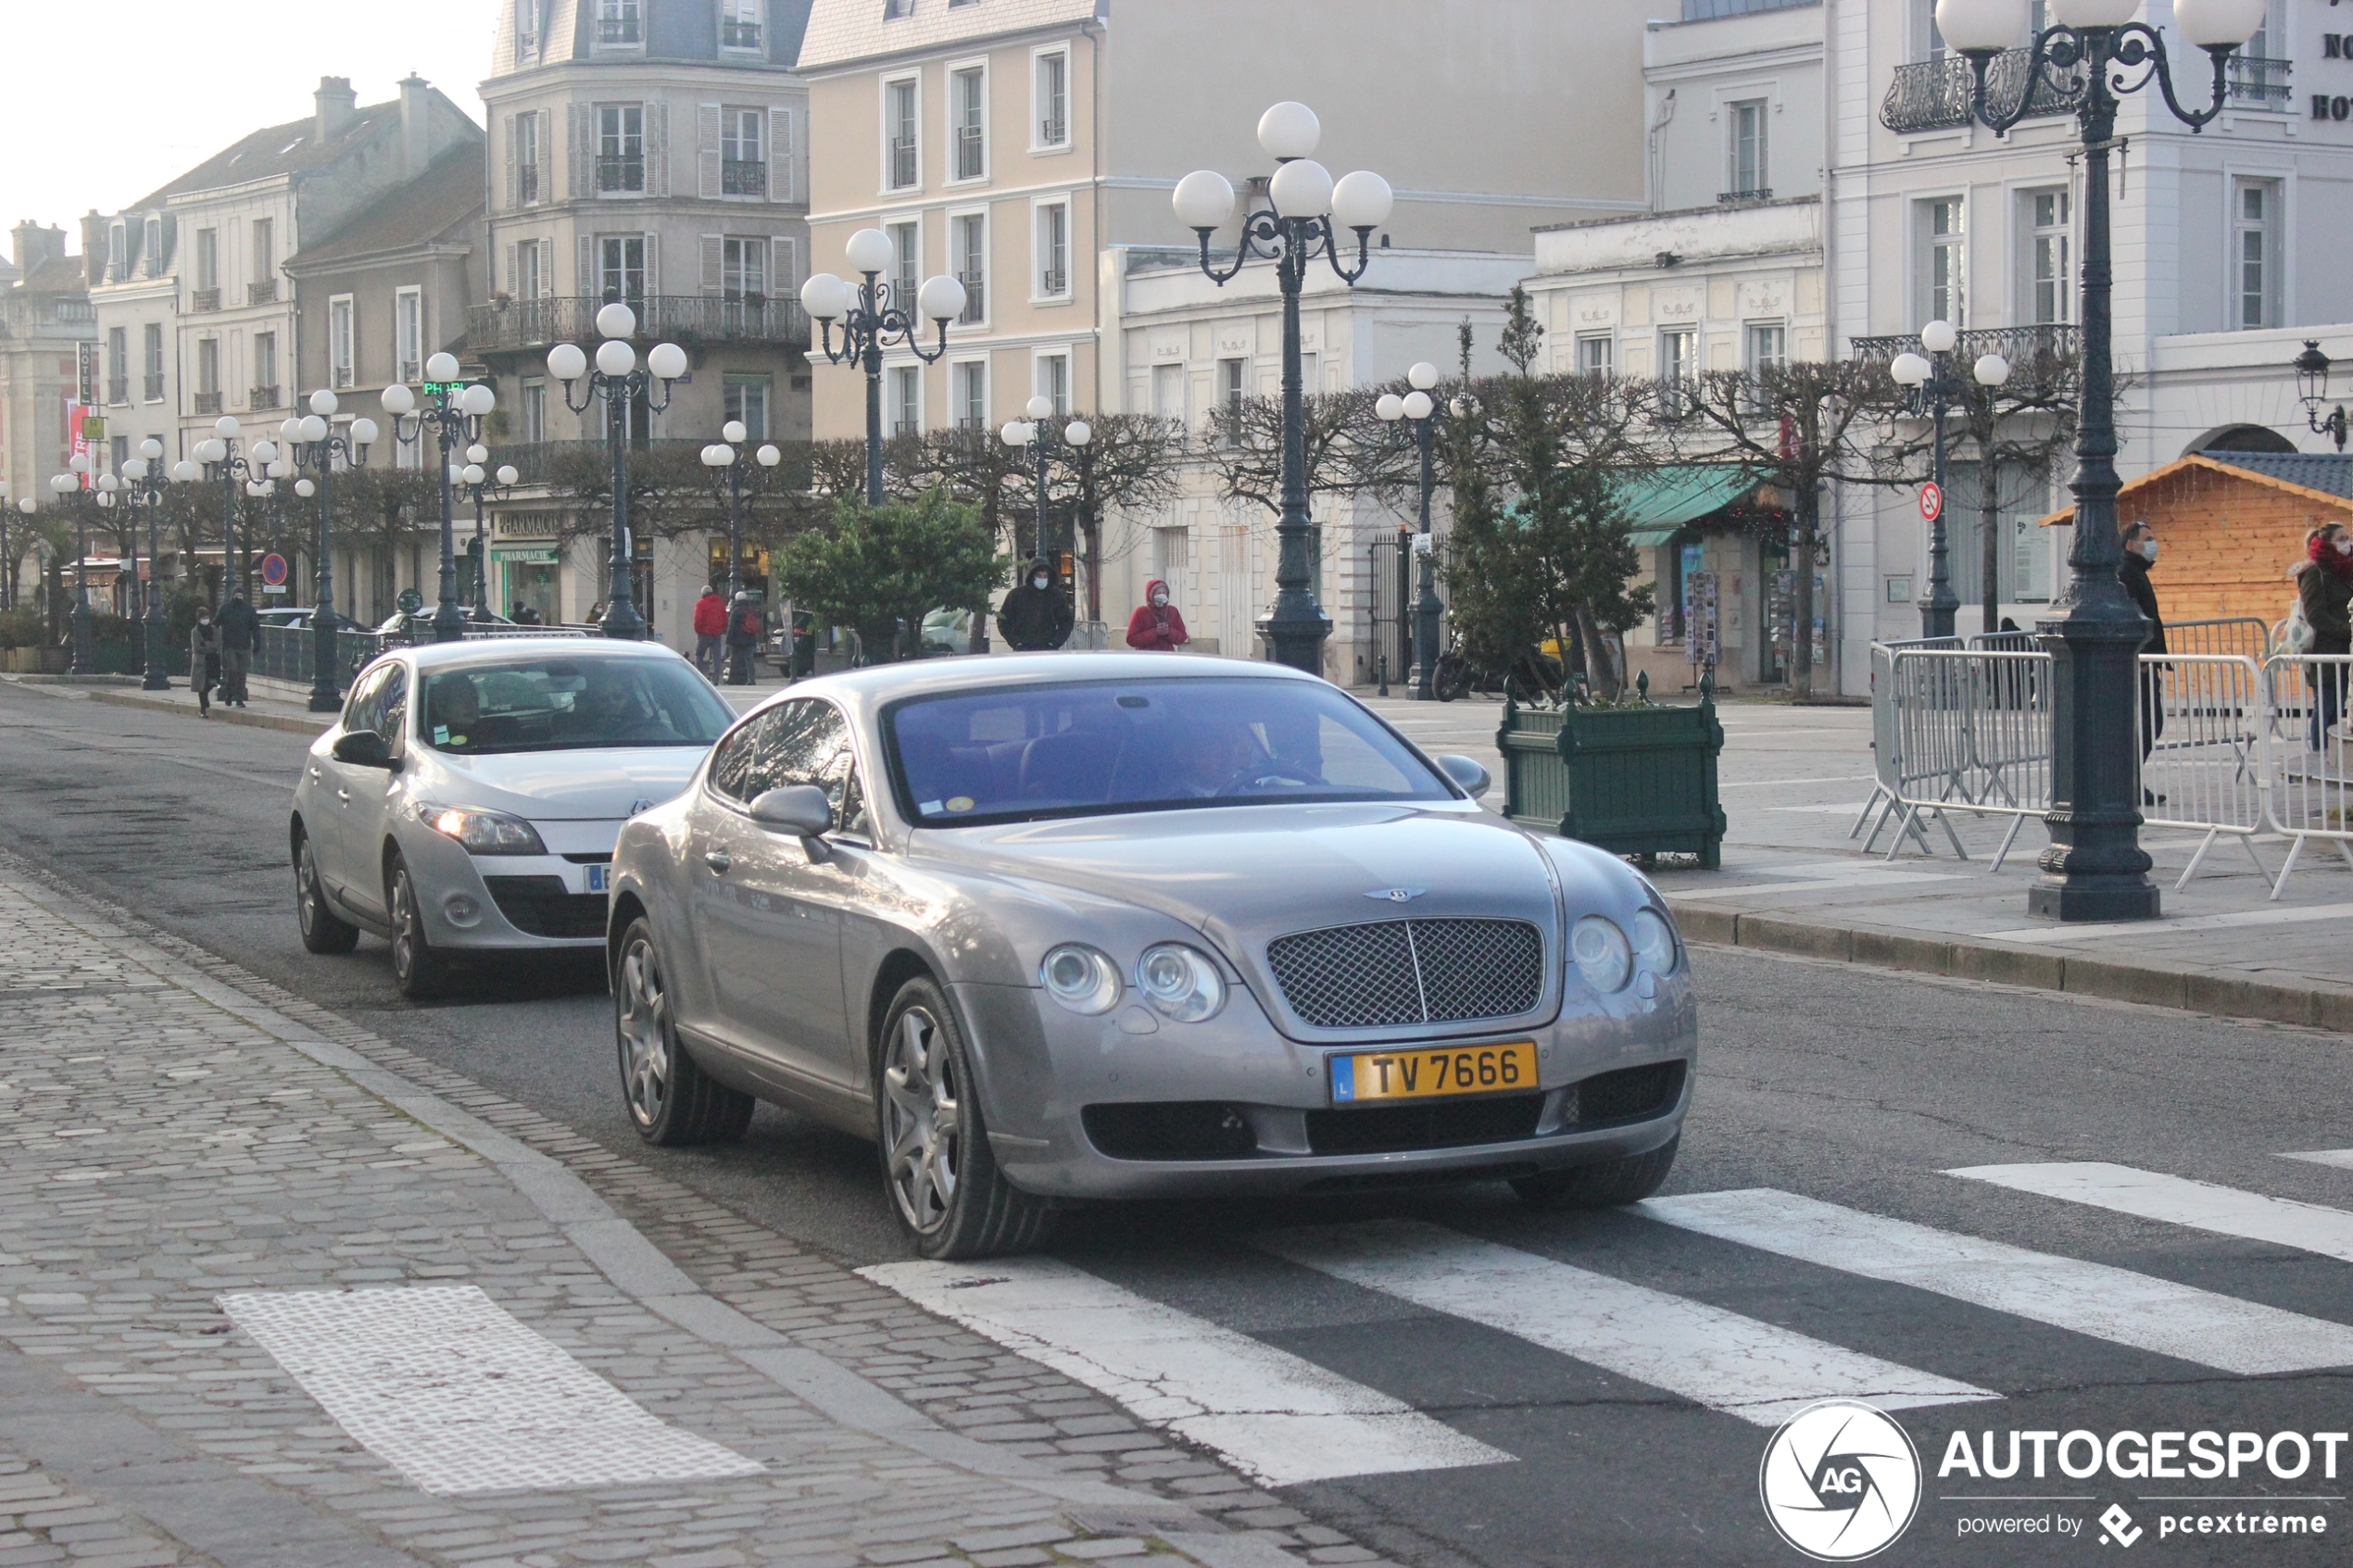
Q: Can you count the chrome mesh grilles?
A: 1